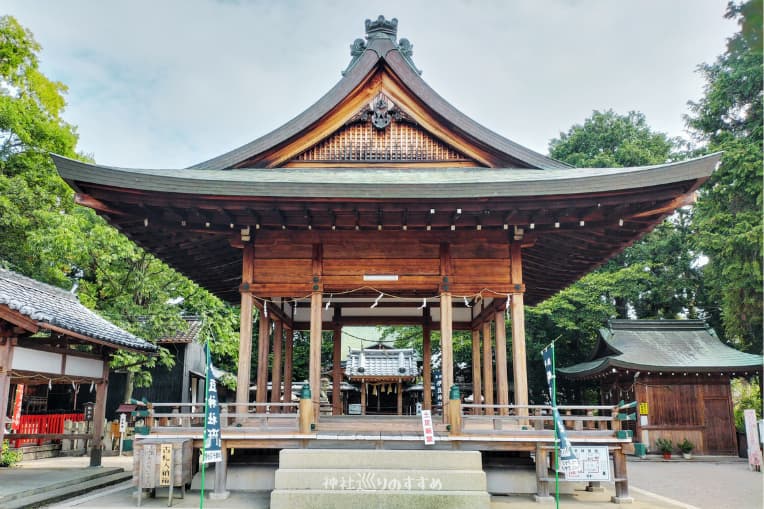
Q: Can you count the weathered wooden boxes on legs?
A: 1